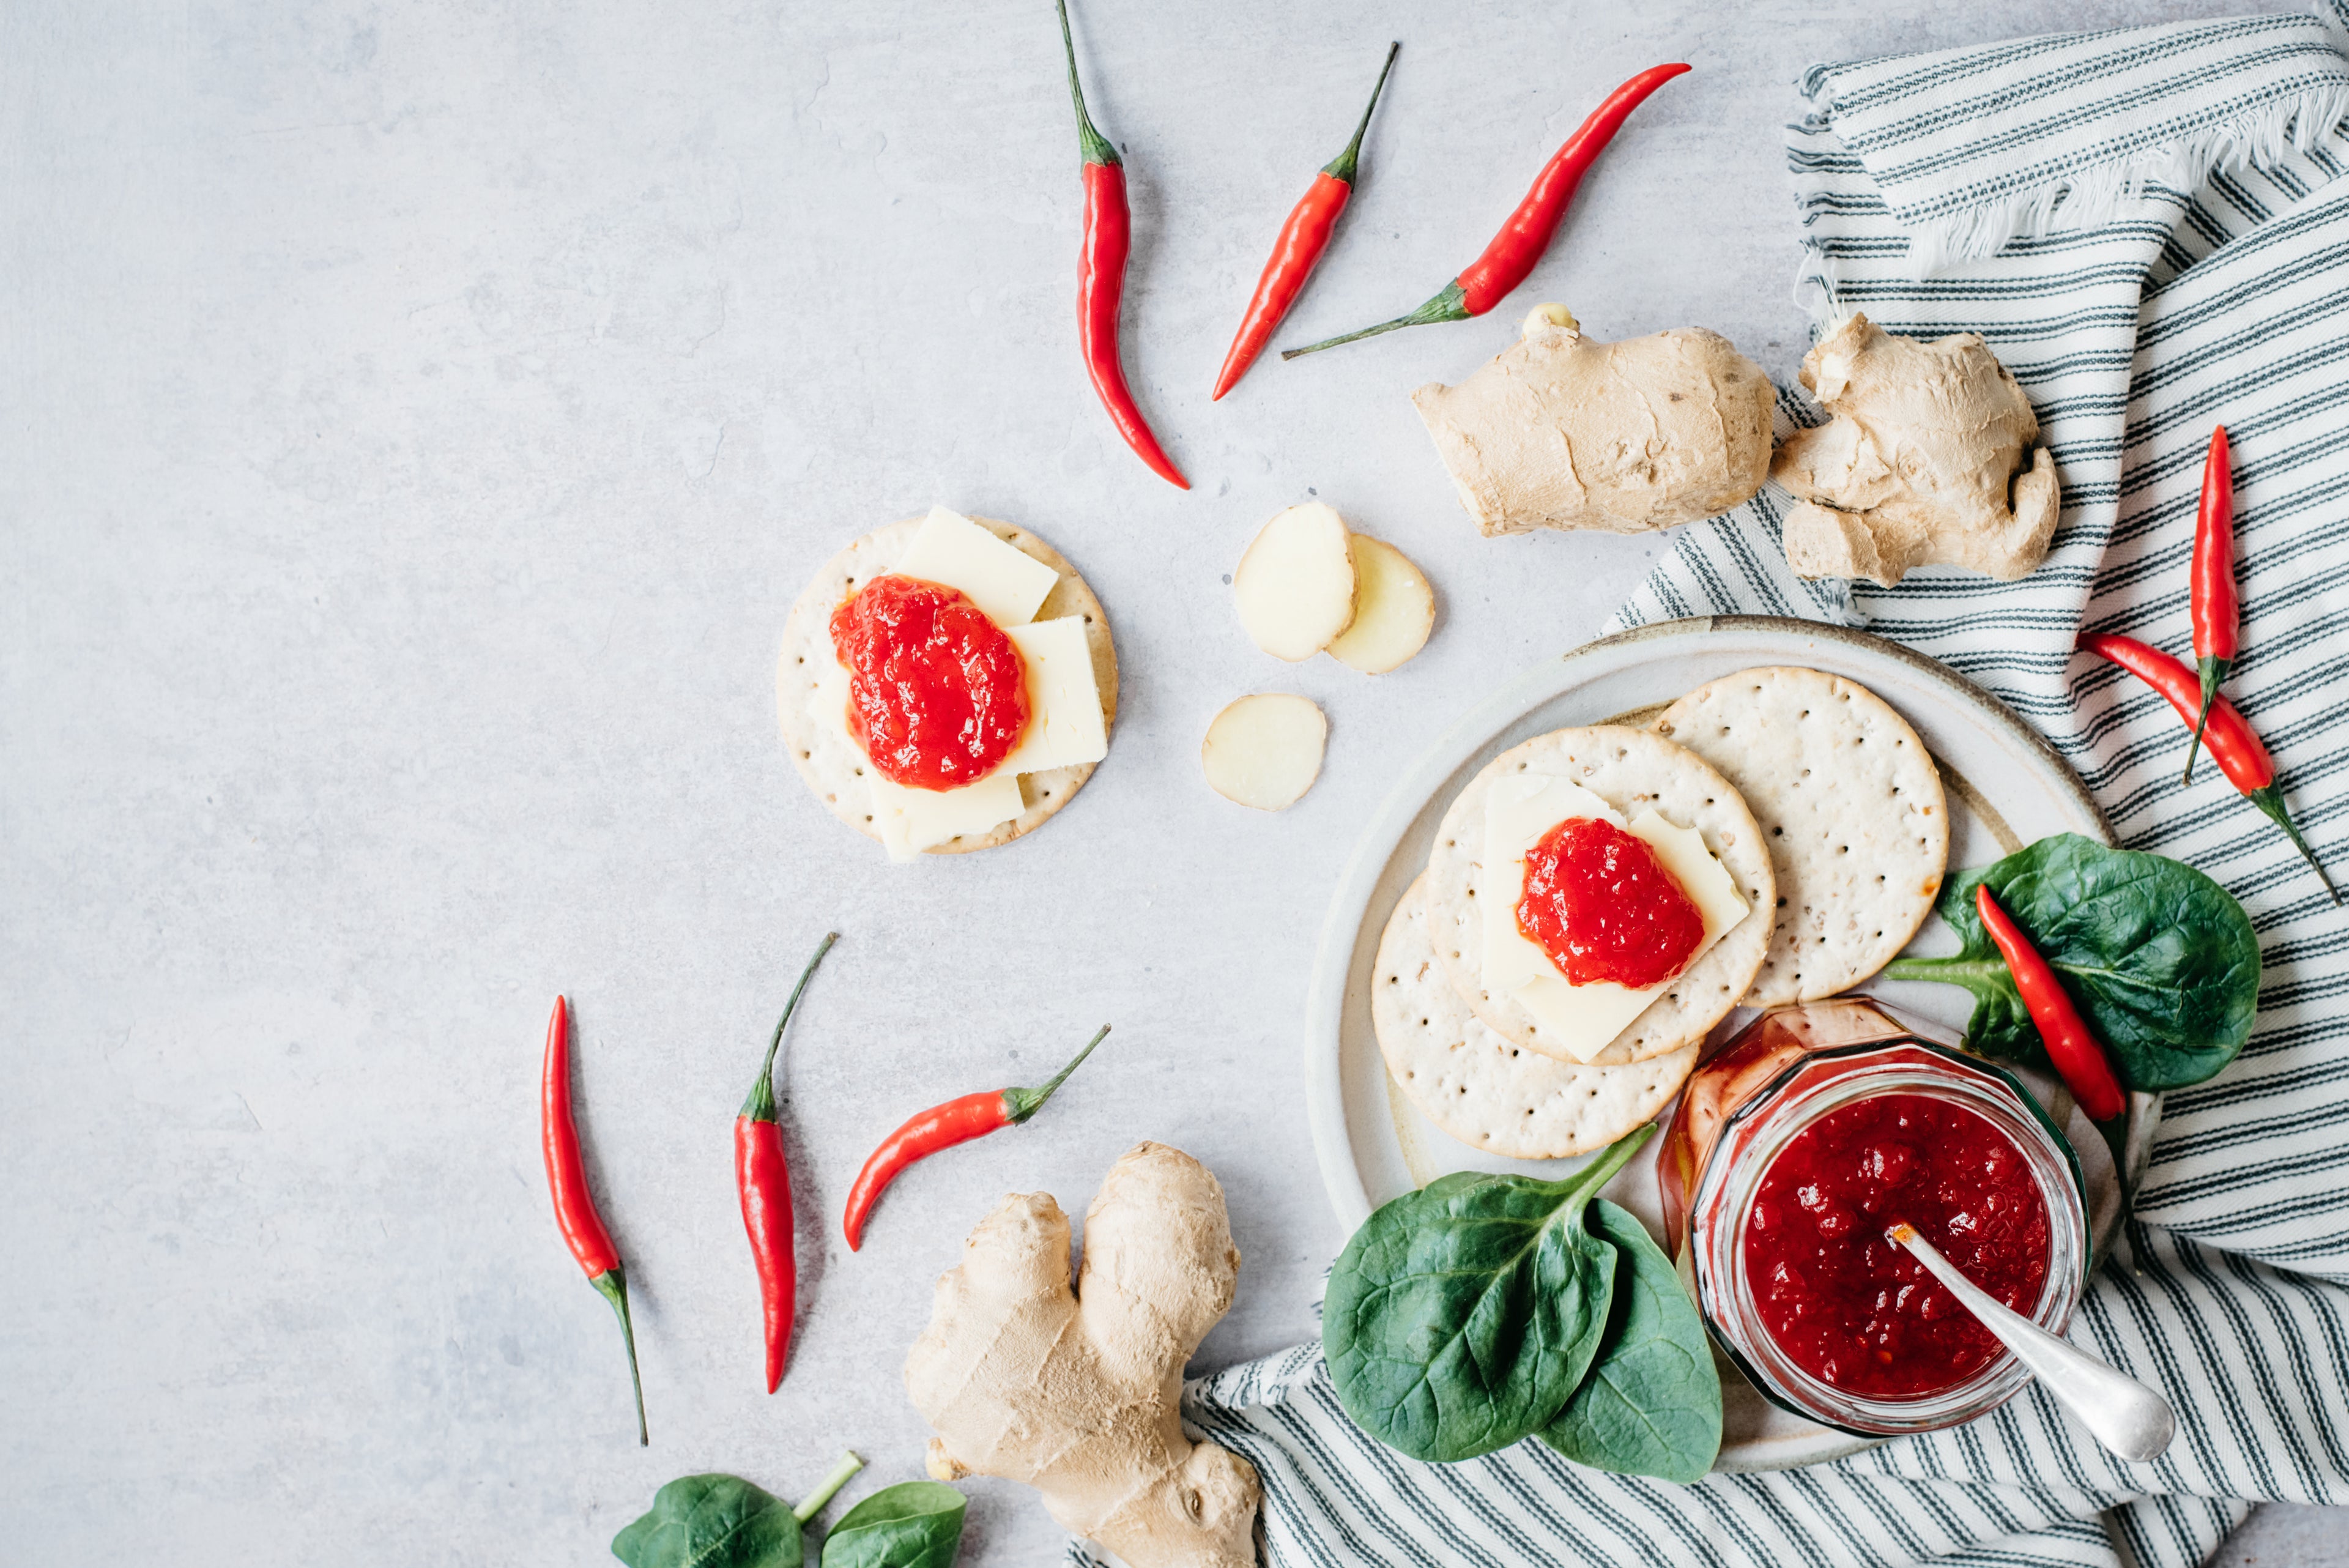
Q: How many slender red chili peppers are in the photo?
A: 9